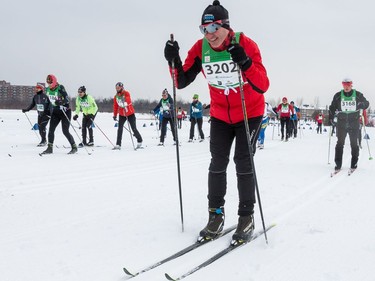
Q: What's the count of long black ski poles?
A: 2